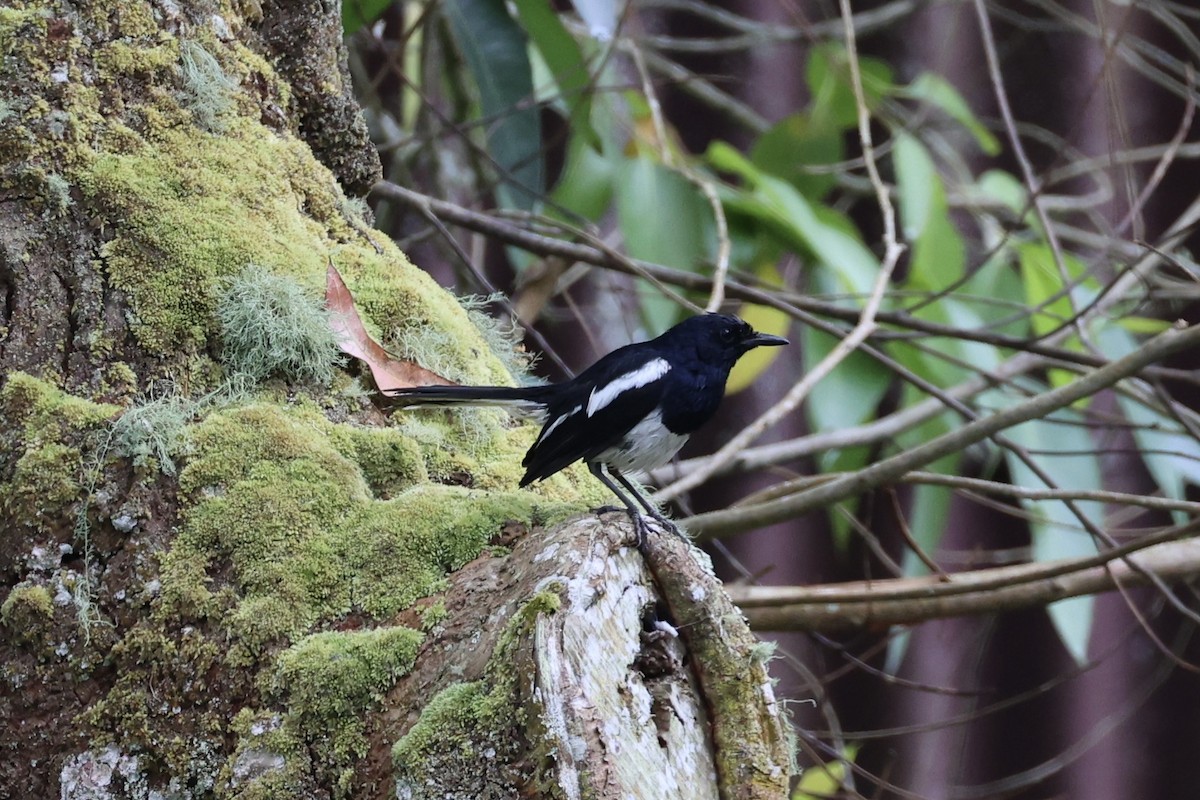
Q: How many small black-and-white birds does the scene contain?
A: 1